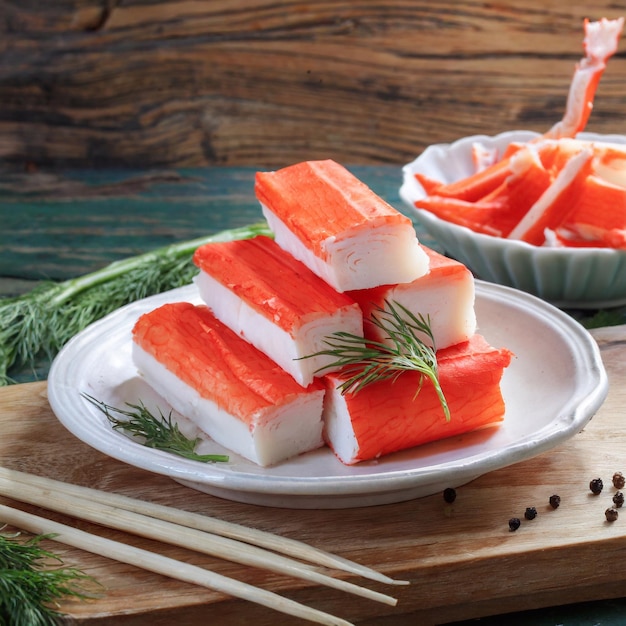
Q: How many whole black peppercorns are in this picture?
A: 8